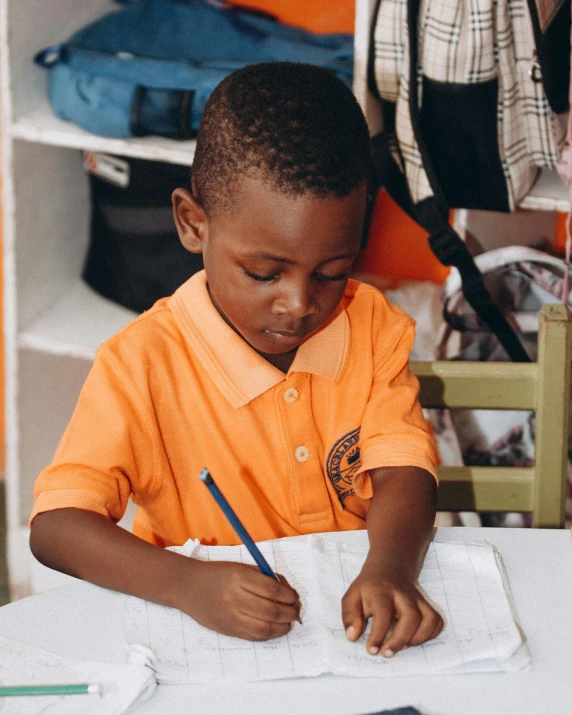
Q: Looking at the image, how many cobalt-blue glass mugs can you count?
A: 0